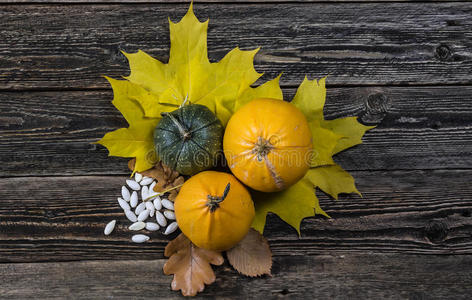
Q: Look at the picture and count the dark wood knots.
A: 3